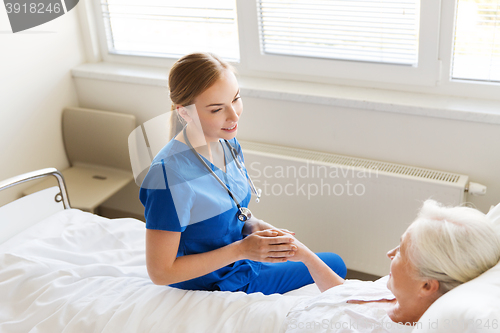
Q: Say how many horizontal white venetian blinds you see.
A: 3